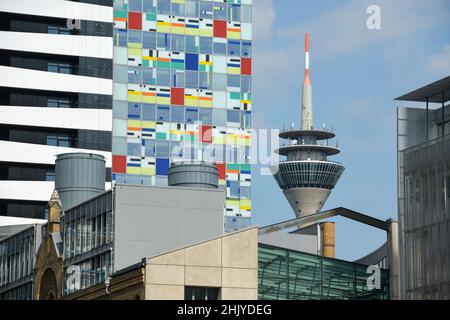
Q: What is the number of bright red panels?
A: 7